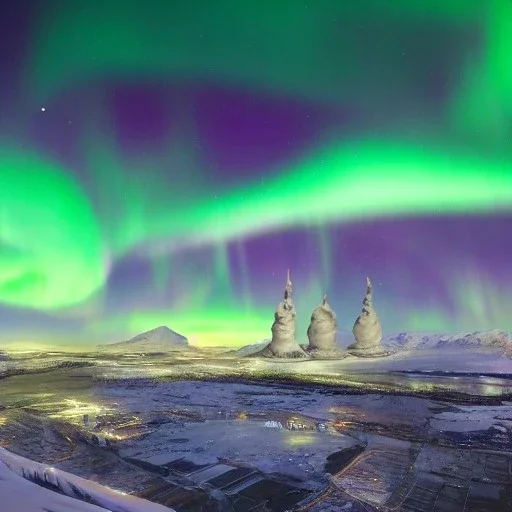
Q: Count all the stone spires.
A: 3